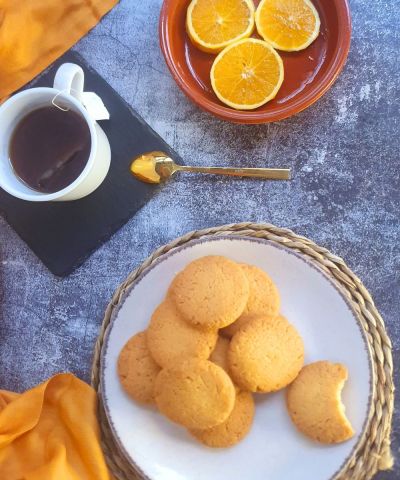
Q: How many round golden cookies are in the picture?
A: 9